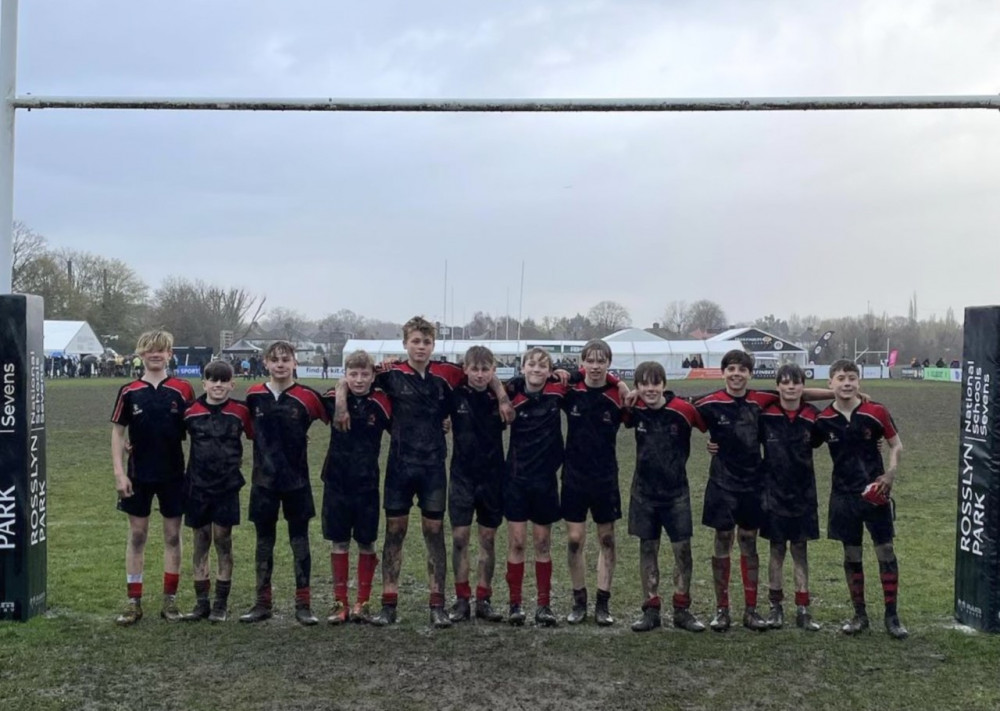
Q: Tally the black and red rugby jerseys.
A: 12